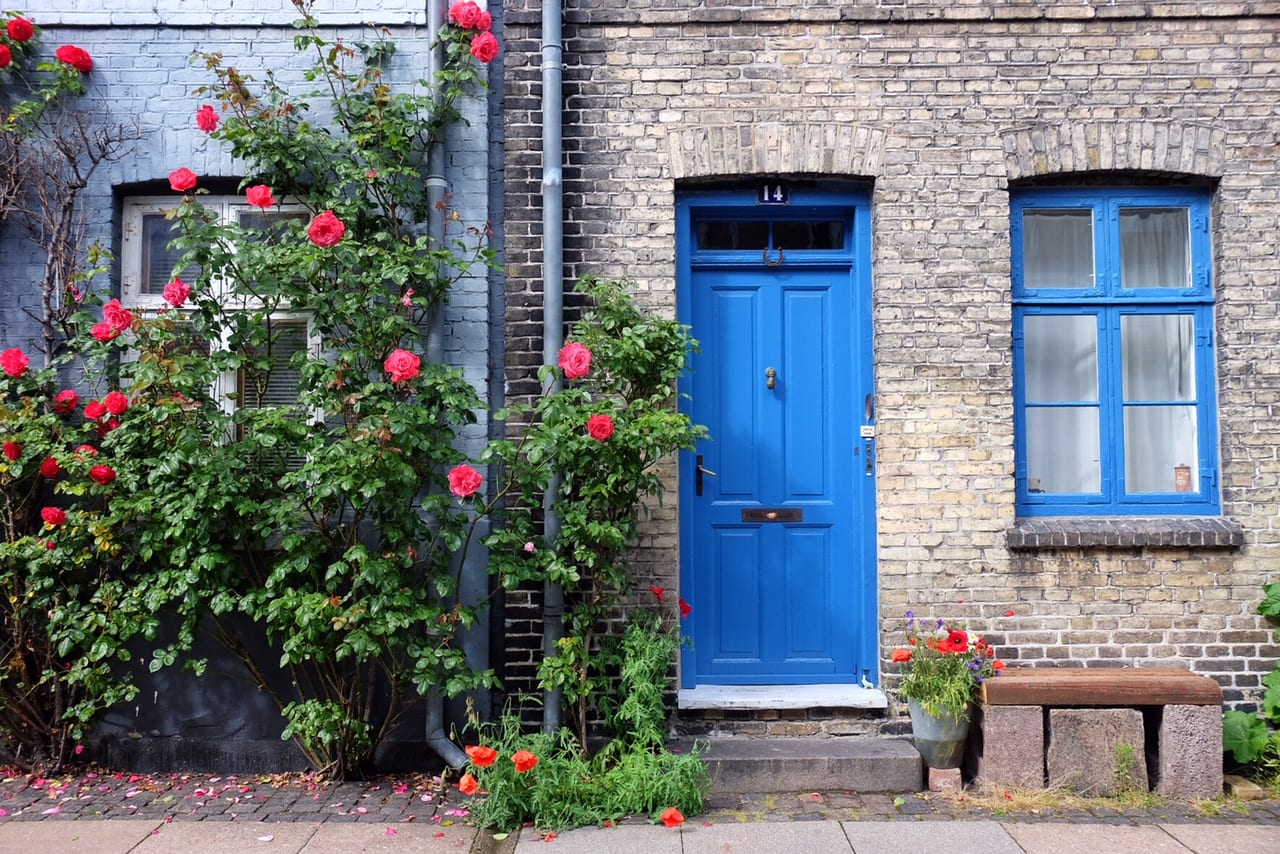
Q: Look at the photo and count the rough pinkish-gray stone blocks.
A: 3